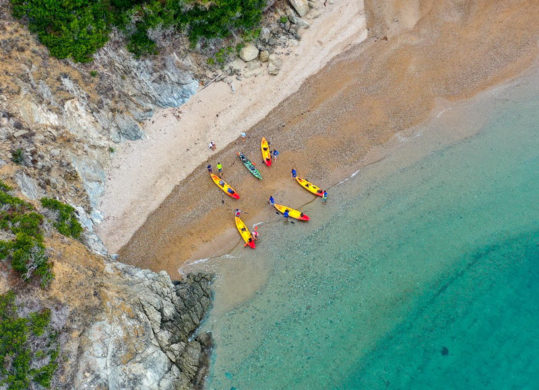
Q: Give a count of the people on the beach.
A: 11